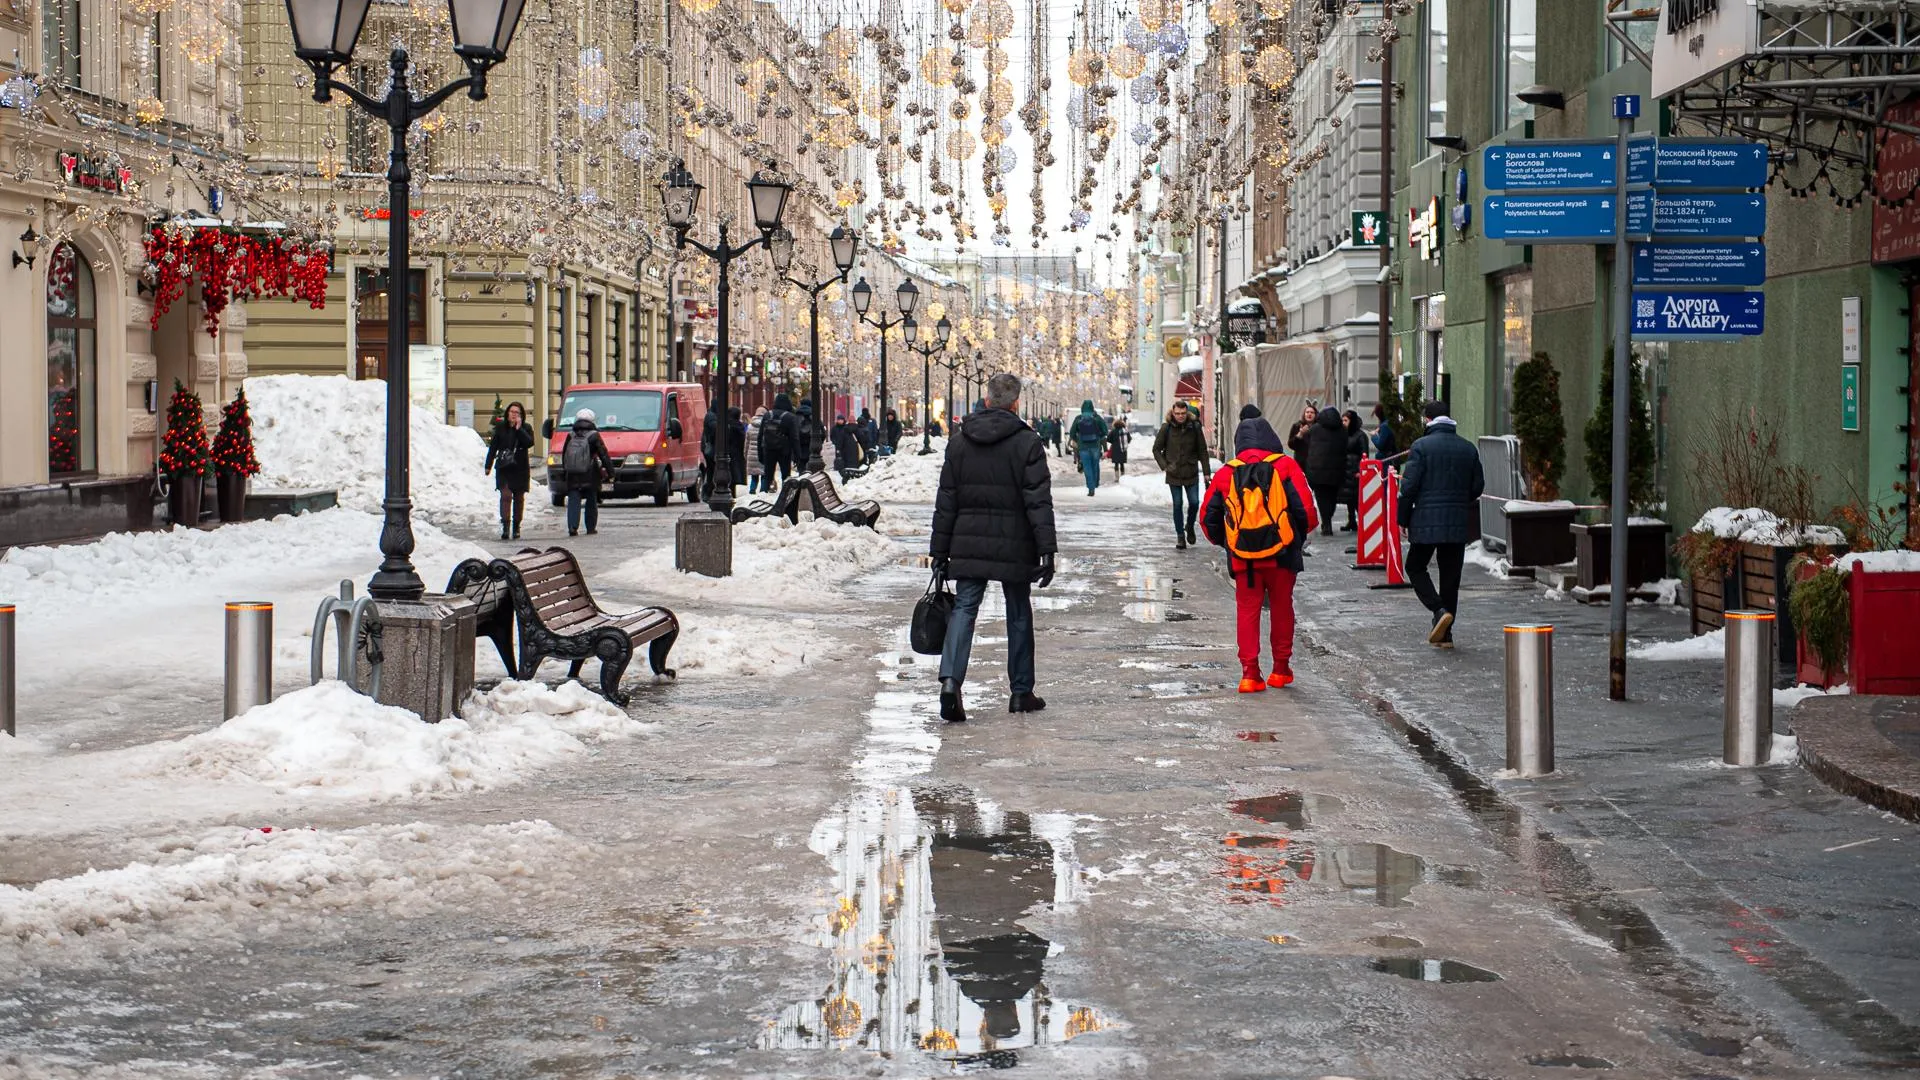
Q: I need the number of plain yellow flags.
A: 0